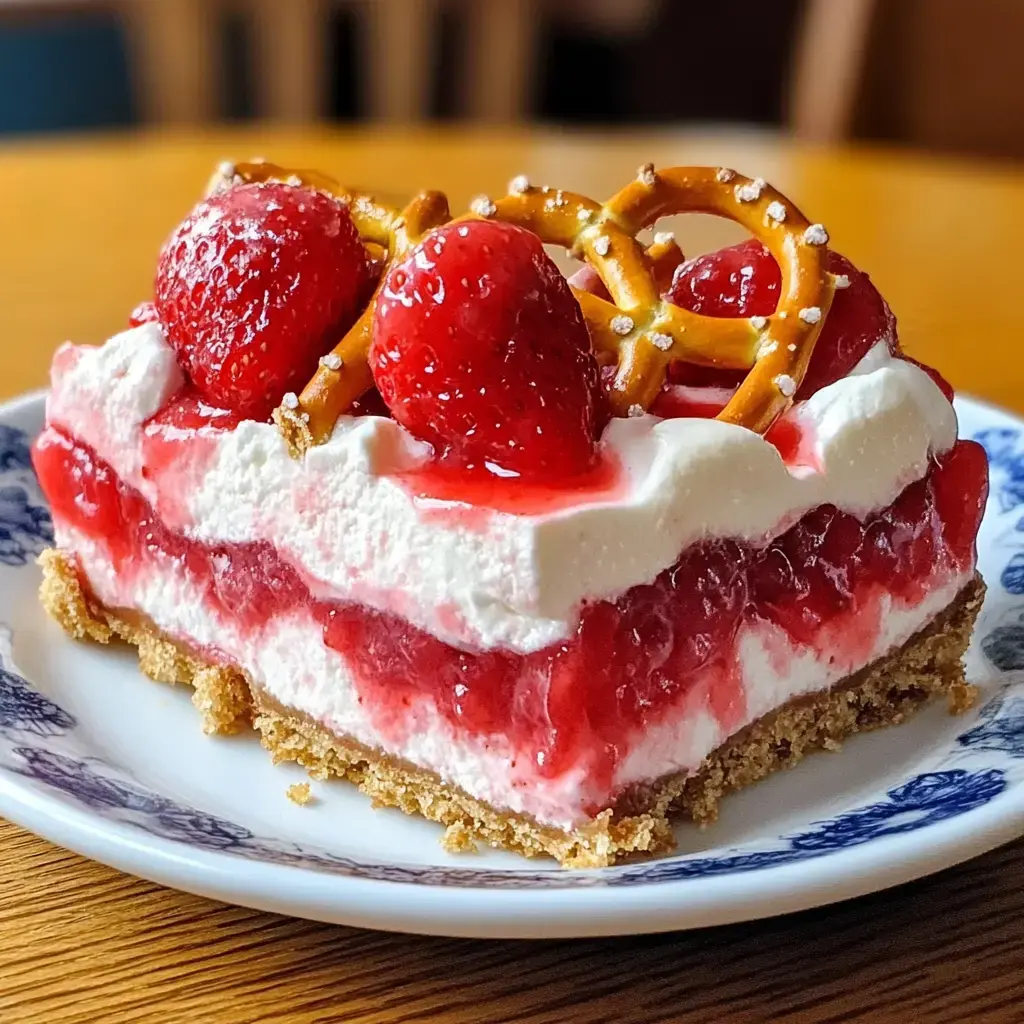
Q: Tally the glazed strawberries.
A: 3